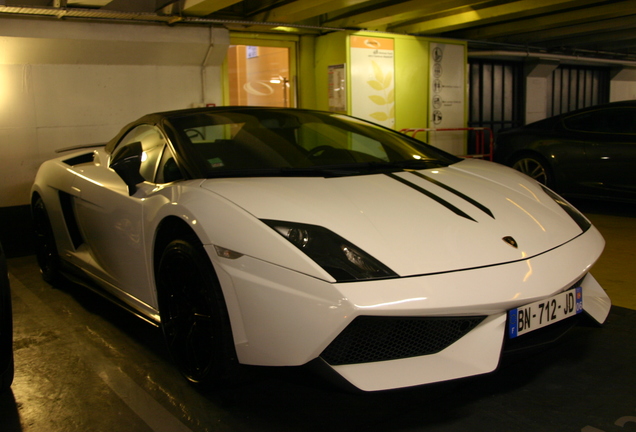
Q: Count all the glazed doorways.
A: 1